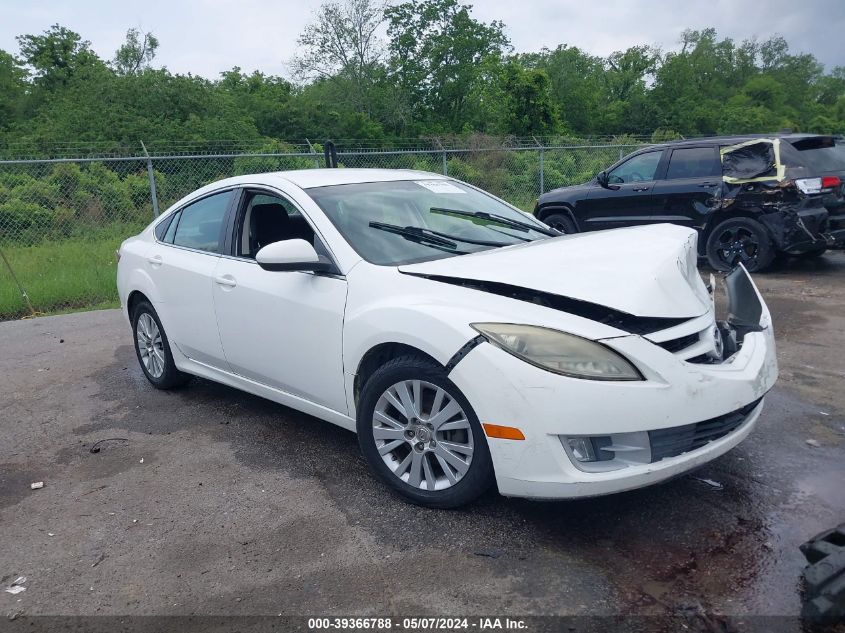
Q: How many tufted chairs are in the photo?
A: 0